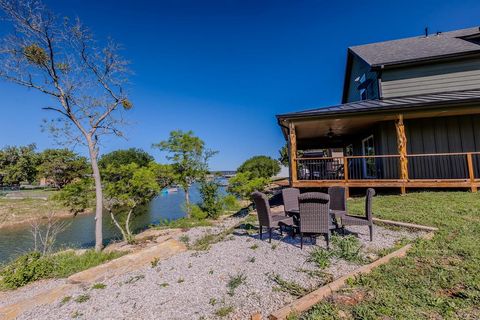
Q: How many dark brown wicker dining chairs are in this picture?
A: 5